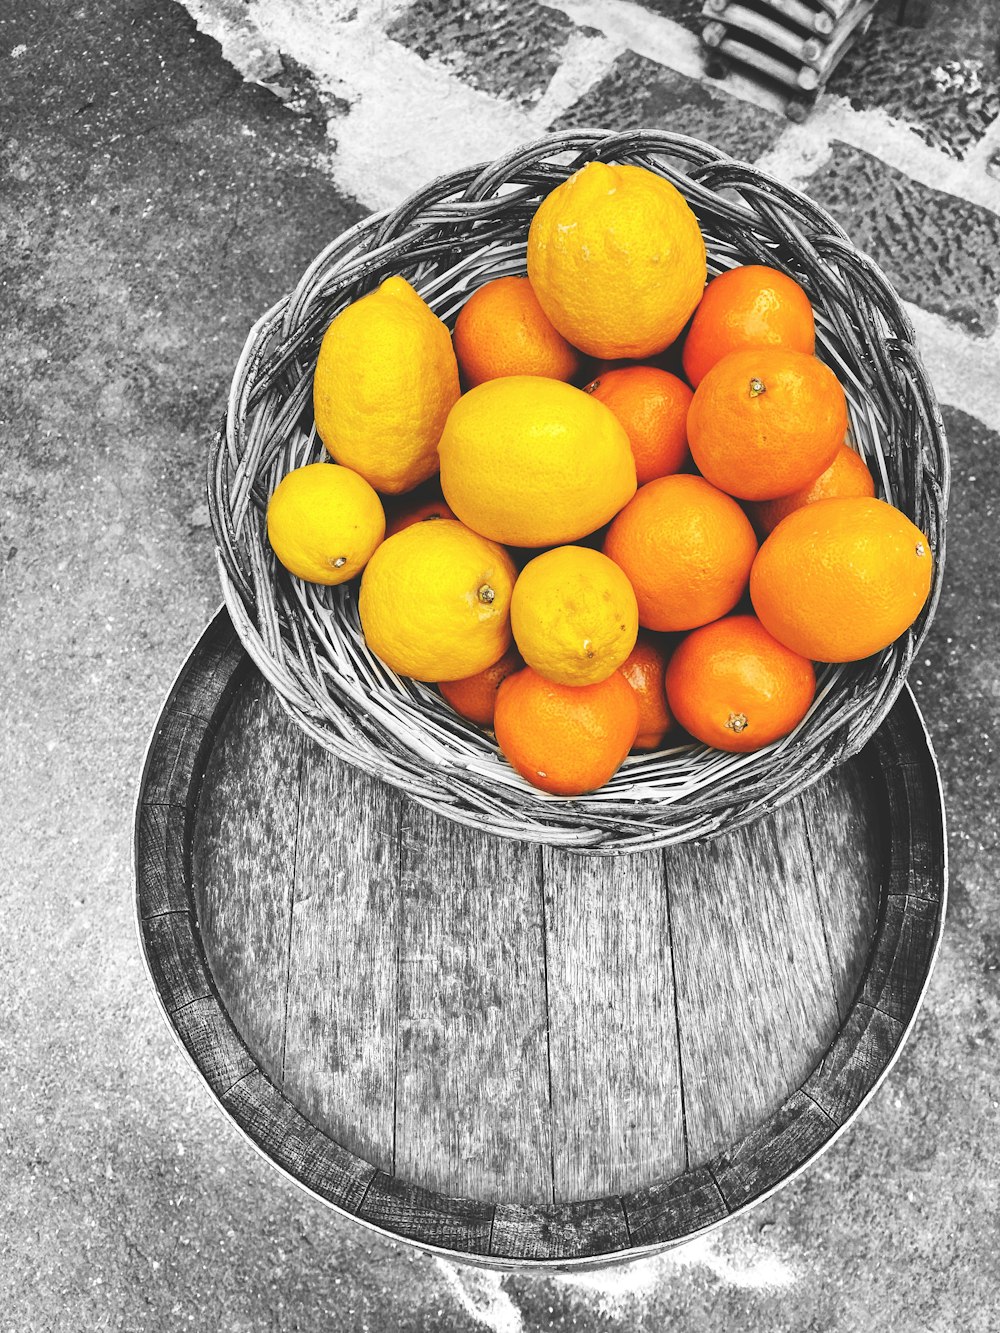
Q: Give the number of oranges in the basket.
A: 12